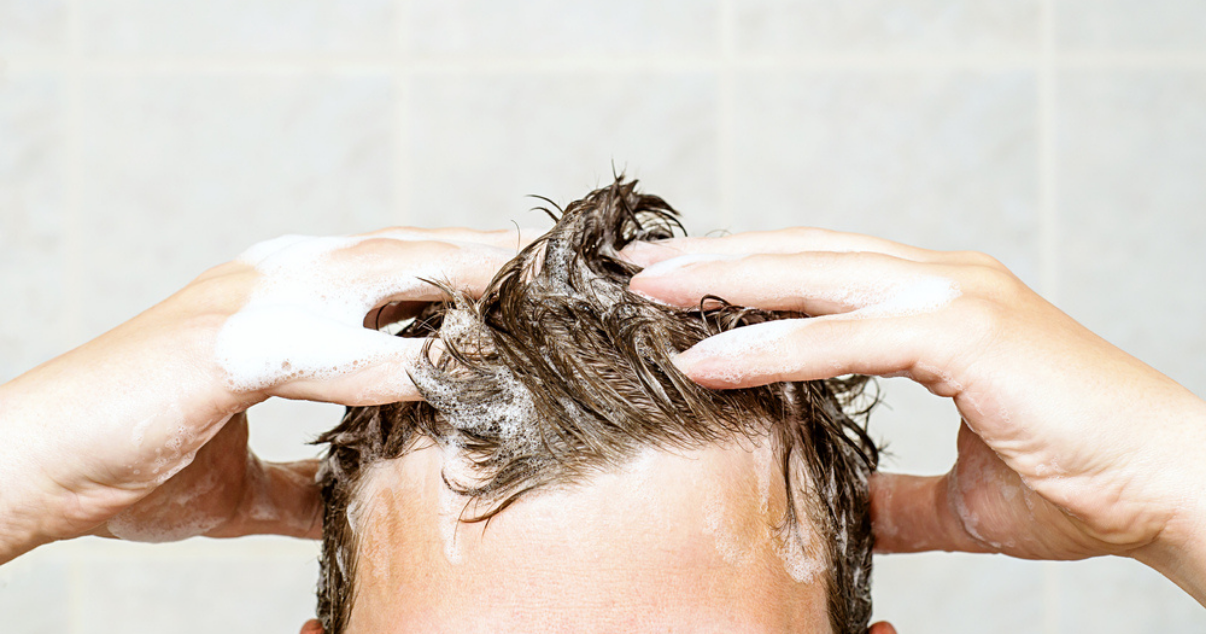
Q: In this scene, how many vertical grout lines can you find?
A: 4